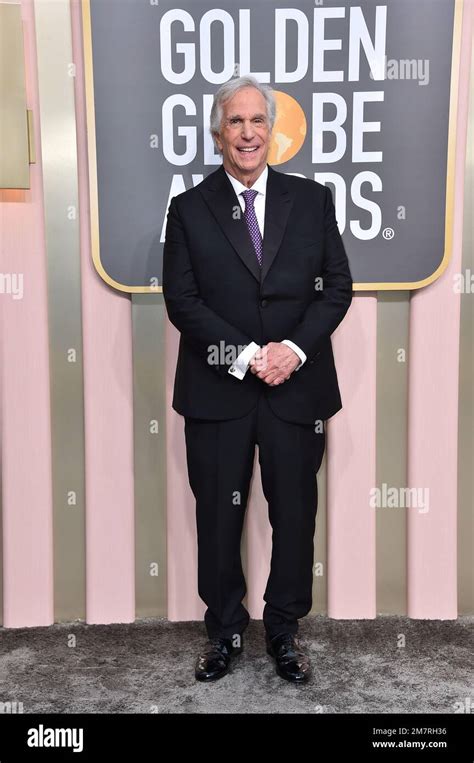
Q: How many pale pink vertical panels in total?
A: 6